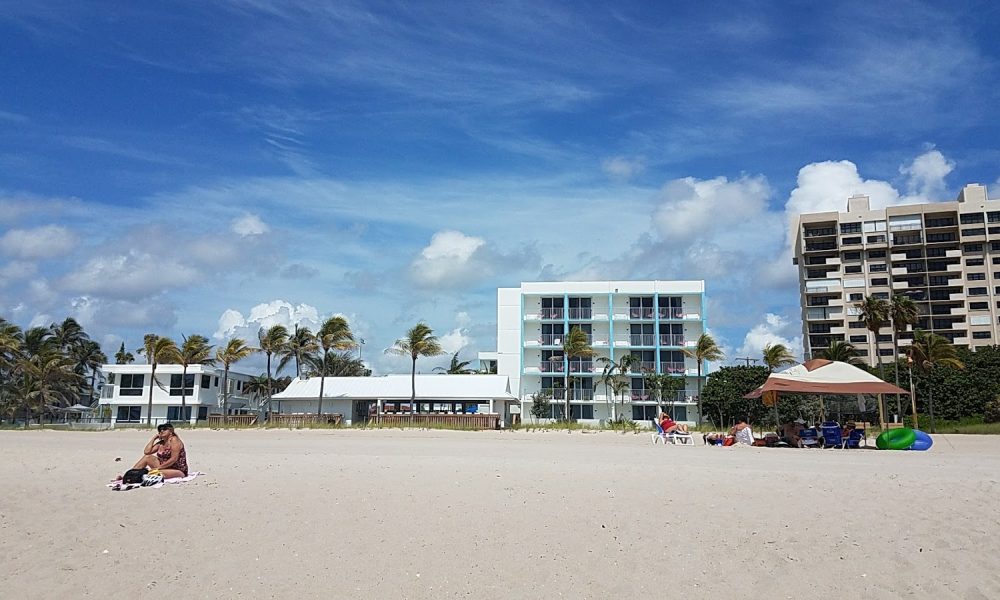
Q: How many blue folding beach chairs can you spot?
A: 3